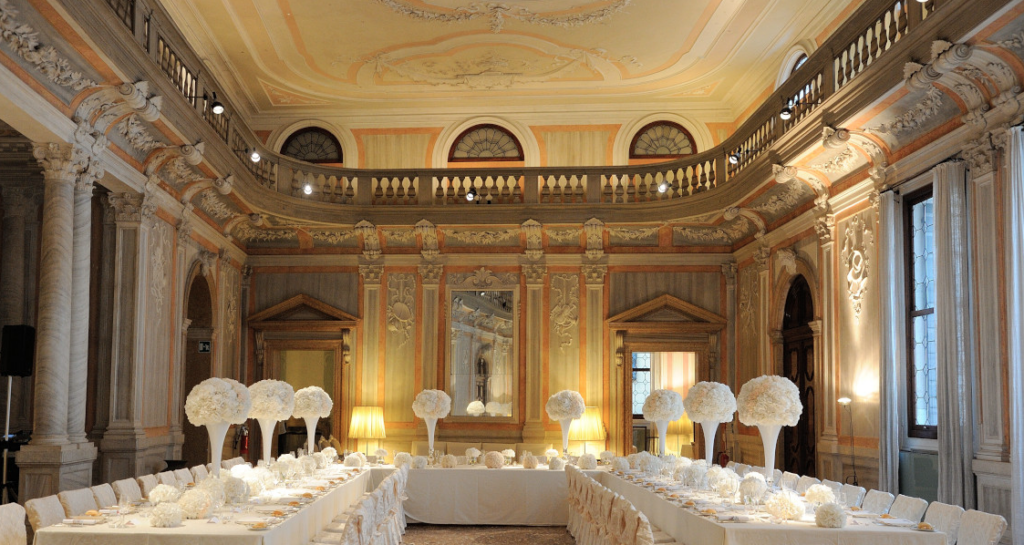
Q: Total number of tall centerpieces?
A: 8